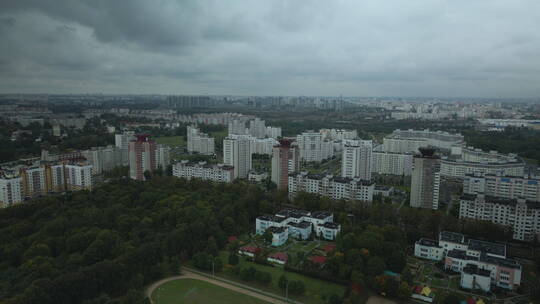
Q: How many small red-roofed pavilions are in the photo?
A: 5